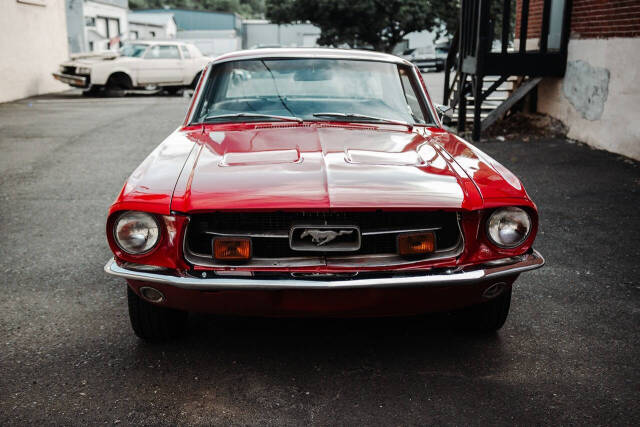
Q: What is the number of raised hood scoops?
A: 2